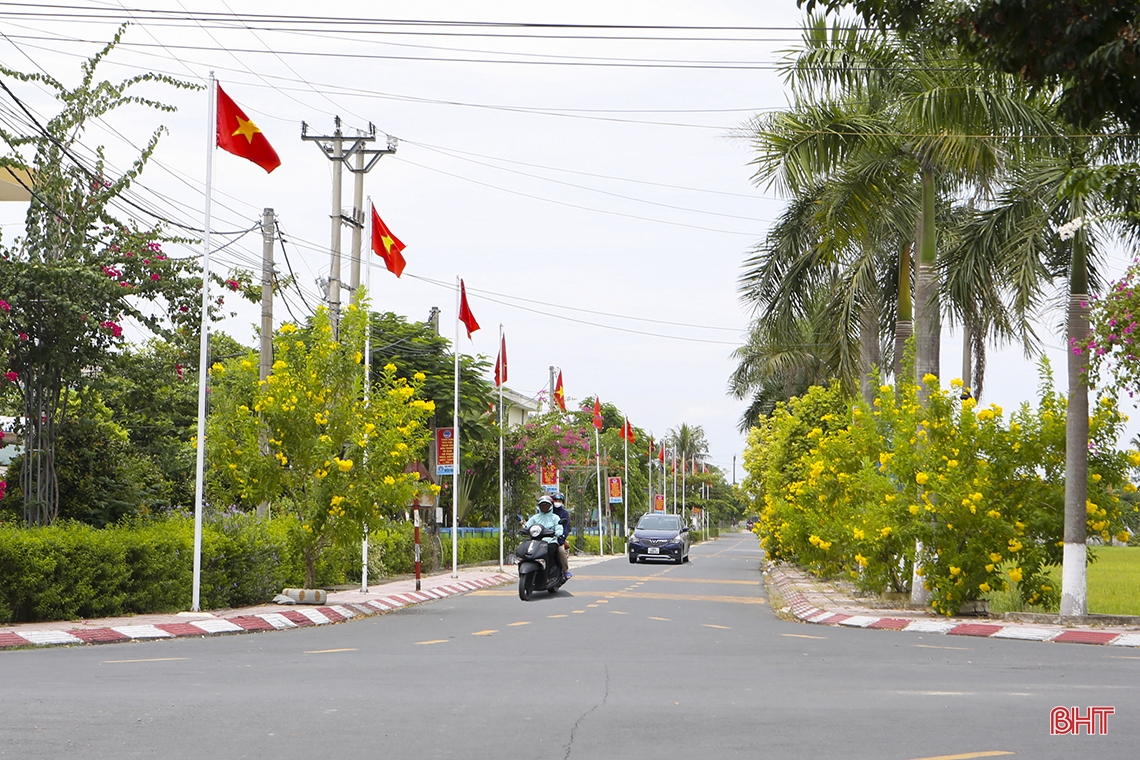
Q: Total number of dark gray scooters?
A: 1